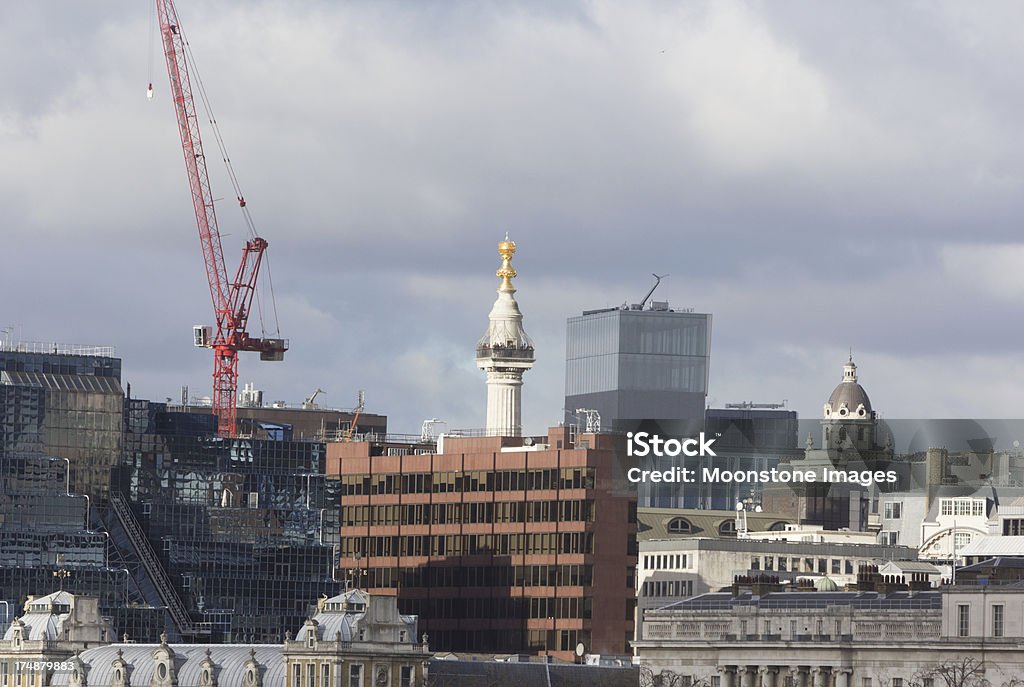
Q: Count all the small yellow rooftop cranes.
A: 1